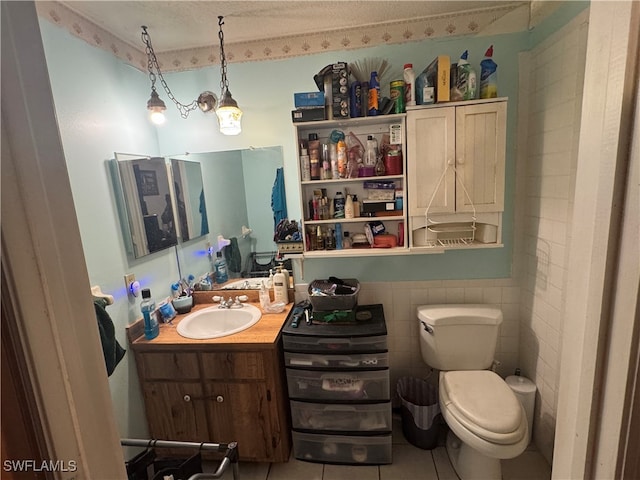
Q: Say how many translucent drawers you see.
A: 5